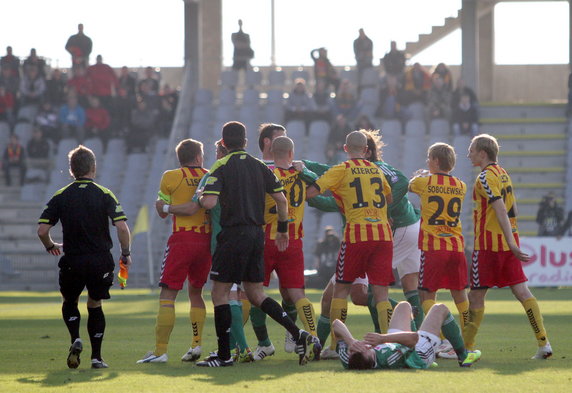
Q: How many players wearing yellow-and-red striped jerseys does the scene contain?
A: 5